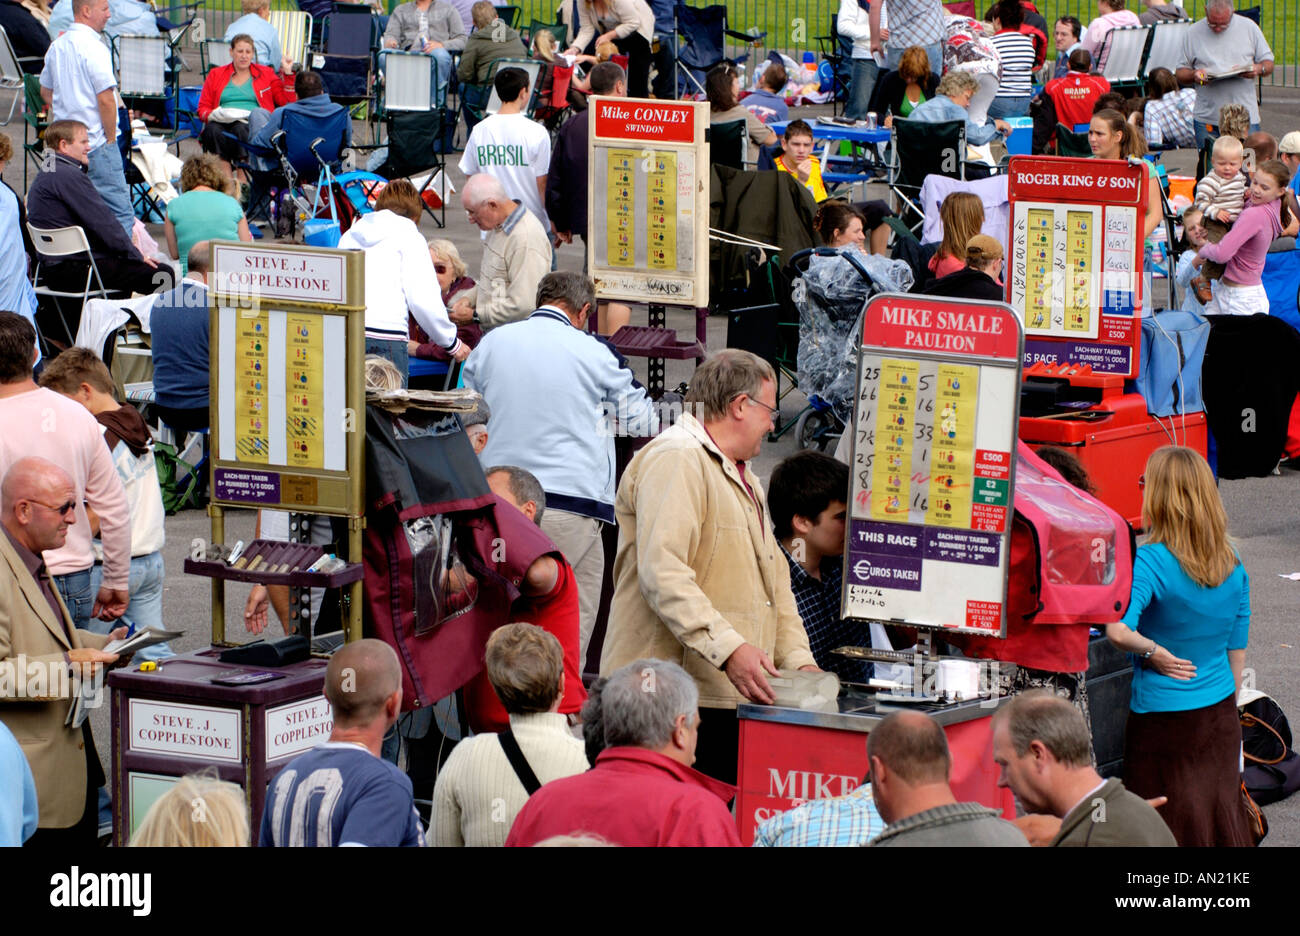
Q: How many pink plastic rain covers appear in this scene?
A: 1